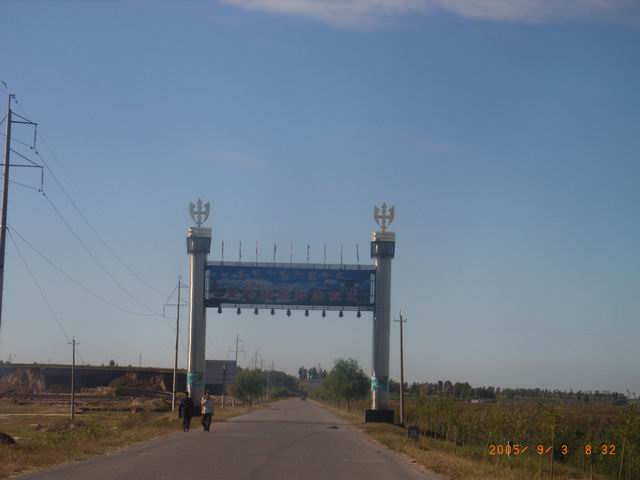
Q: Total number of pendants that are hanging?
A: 9